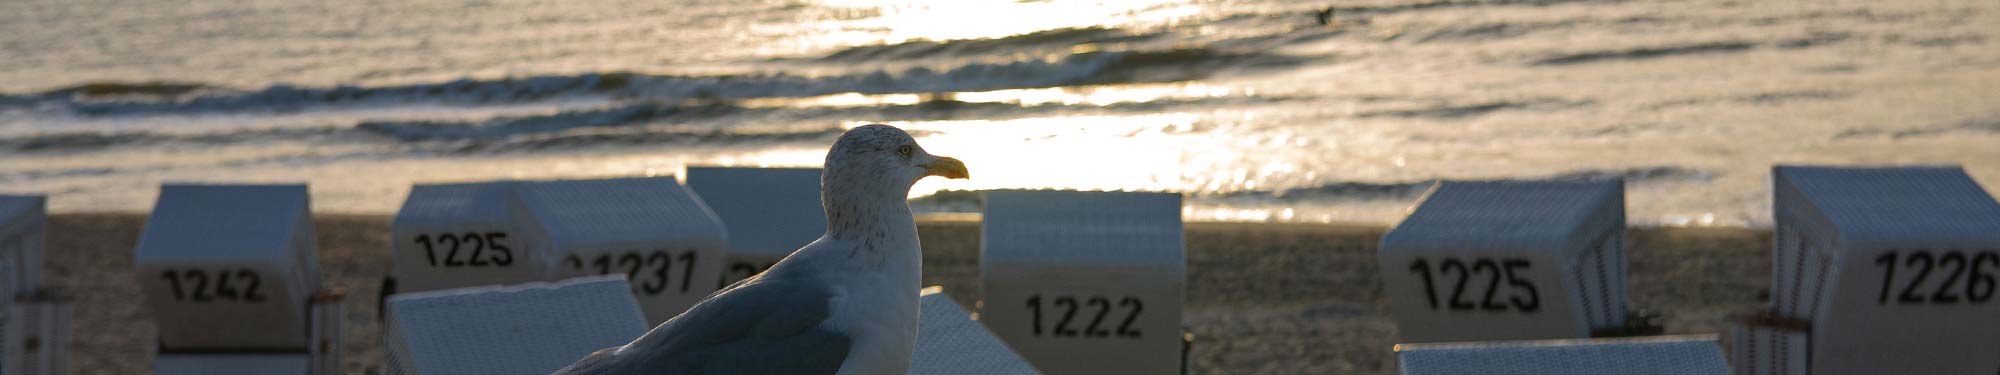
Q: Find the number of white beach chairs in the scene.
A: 11